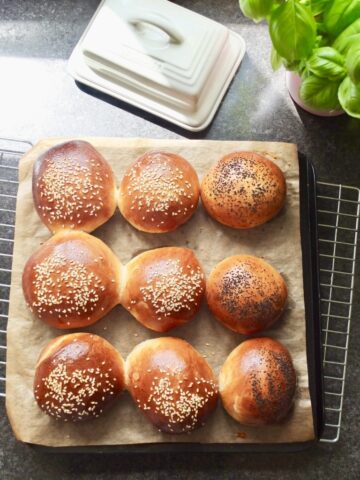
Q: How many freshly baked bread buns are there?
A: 9